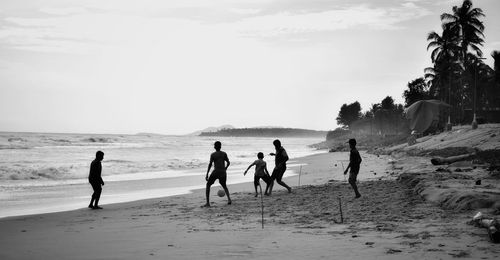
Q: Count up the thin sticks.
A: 4